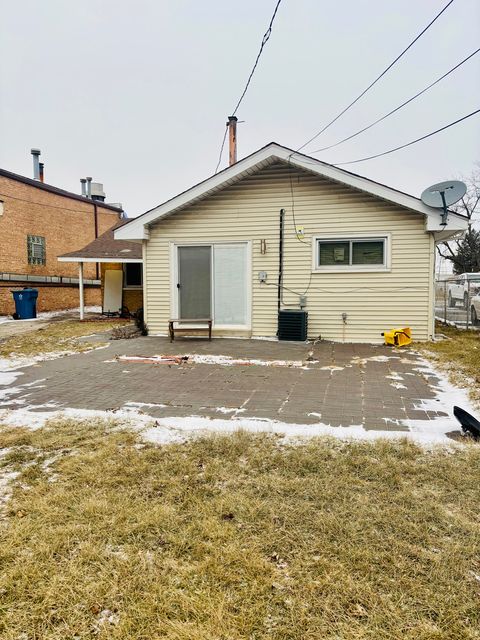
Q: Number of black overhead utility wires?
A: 4